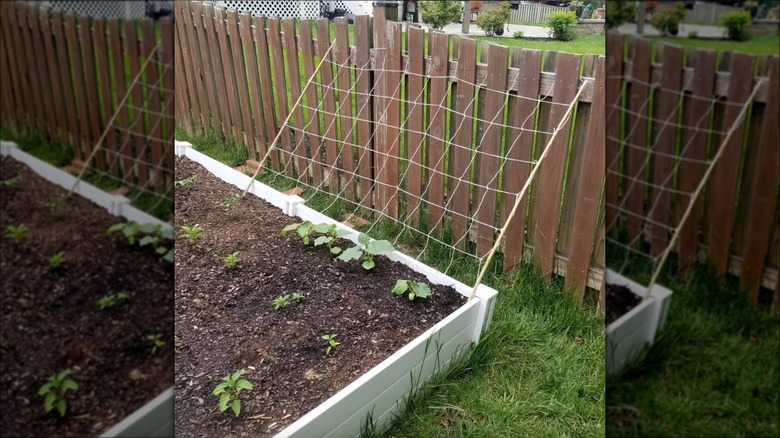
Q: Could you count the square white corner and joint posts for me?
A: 3